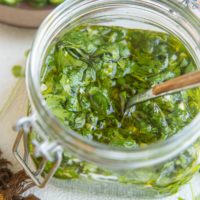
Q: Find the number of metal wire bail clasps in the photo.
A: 1